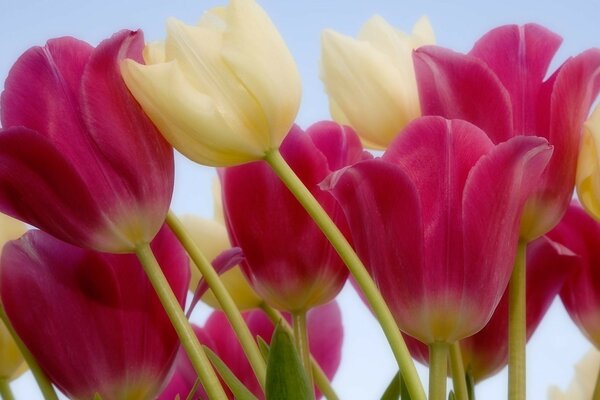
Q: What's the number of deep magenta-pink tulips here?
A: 8